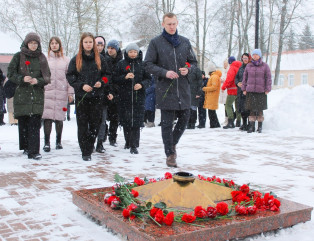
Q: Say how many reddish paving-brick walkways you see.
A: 1